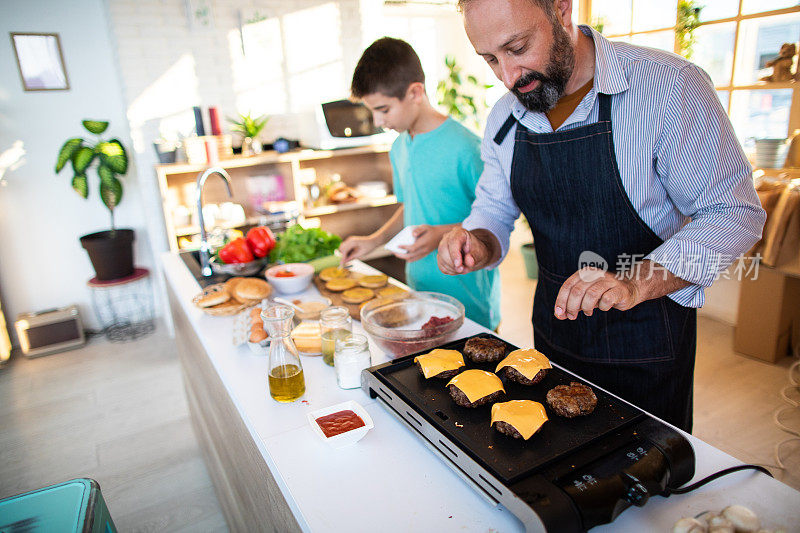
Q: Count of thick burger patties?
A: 6